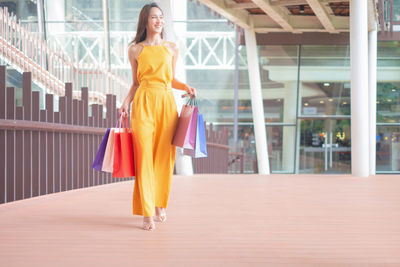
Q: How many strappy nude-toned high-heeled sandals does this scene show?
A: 2